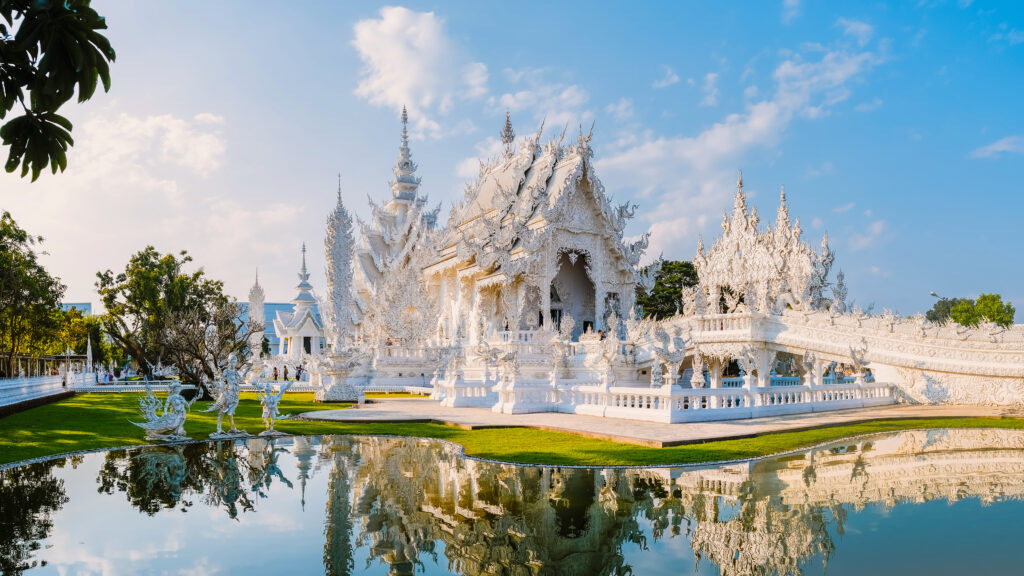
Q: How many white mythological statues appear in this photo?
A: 3